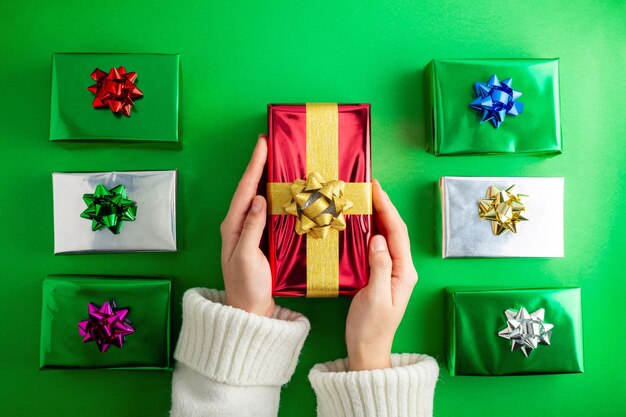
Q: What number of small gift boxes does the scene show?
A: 6